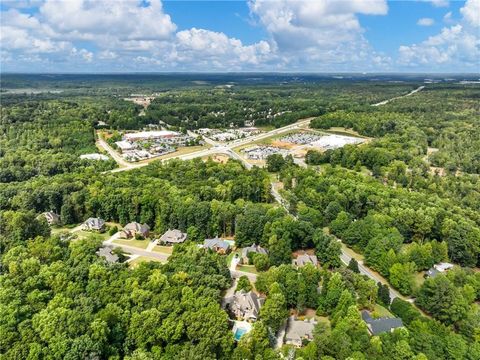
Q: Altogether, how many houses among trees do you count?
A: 12